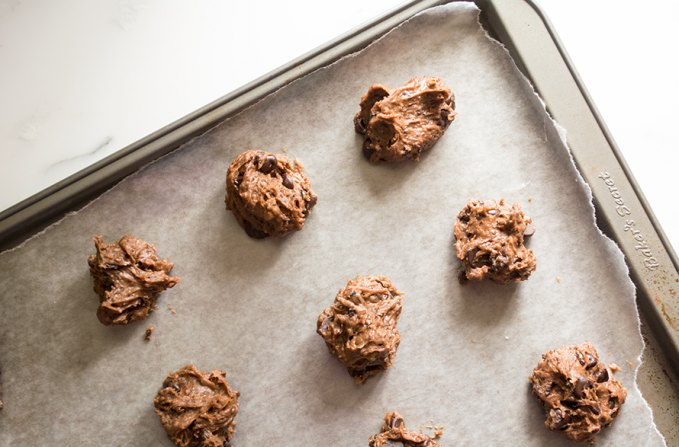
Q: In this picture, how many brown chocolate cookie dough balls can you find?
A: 8